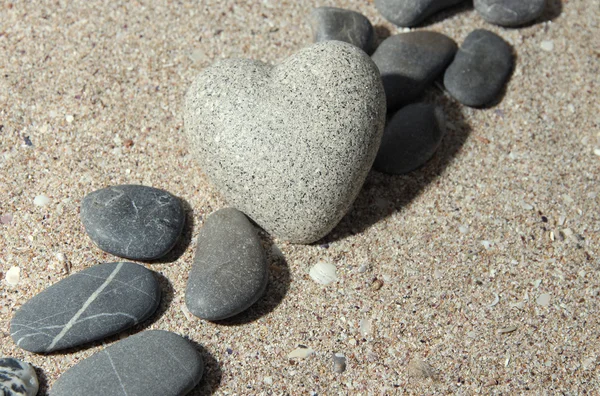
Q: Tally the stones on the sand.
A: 12